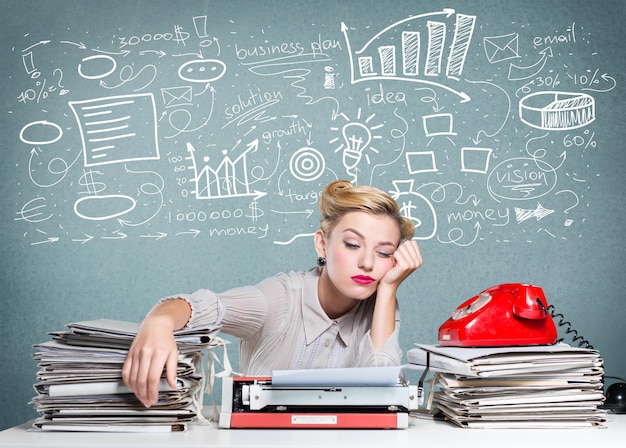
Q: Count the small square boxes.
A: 3